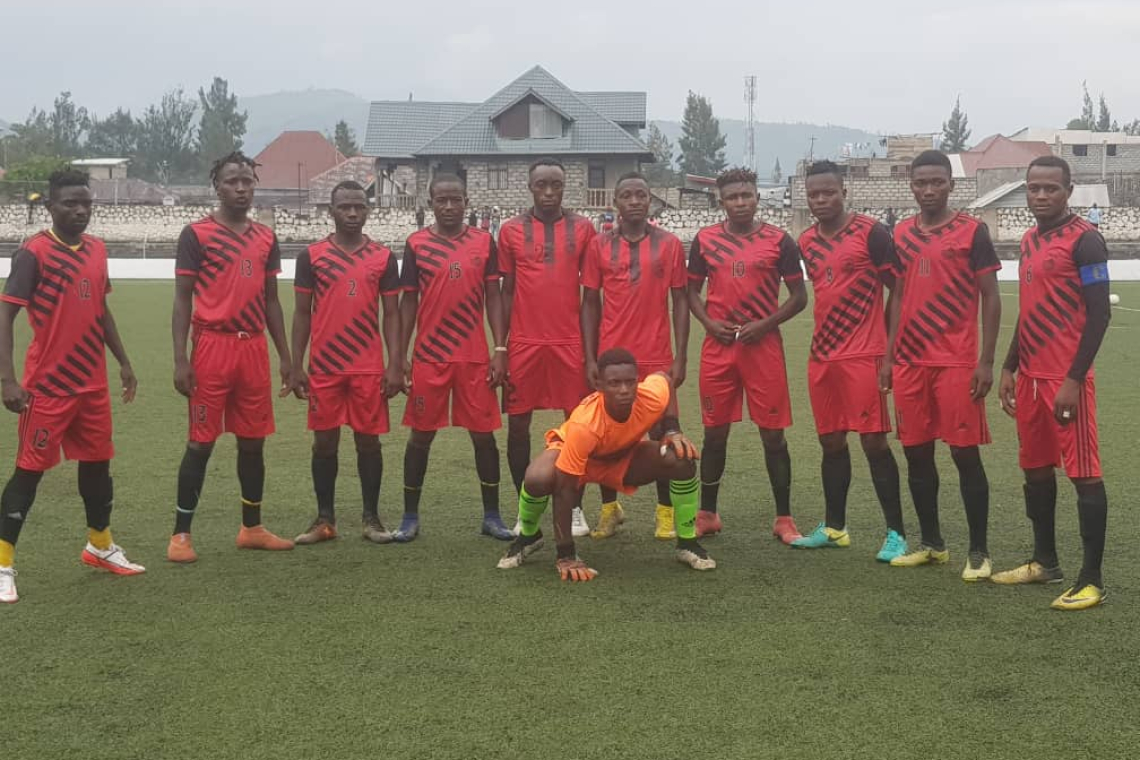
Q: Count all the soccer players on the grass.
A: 11